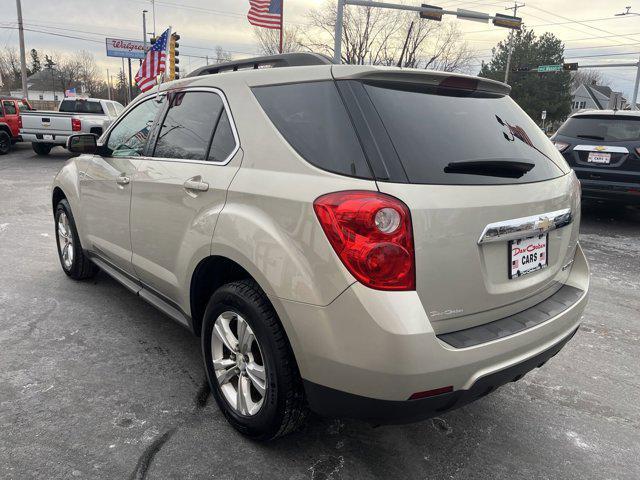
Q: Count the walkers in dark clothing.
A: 0